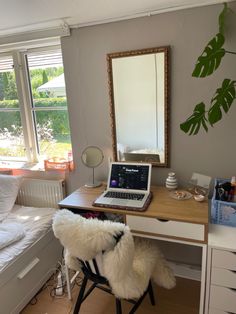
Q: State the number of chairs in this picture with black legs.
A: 1